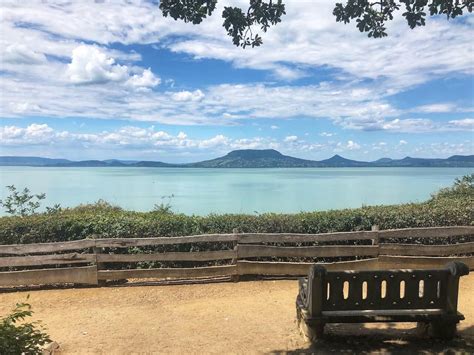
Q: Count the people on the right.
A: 0